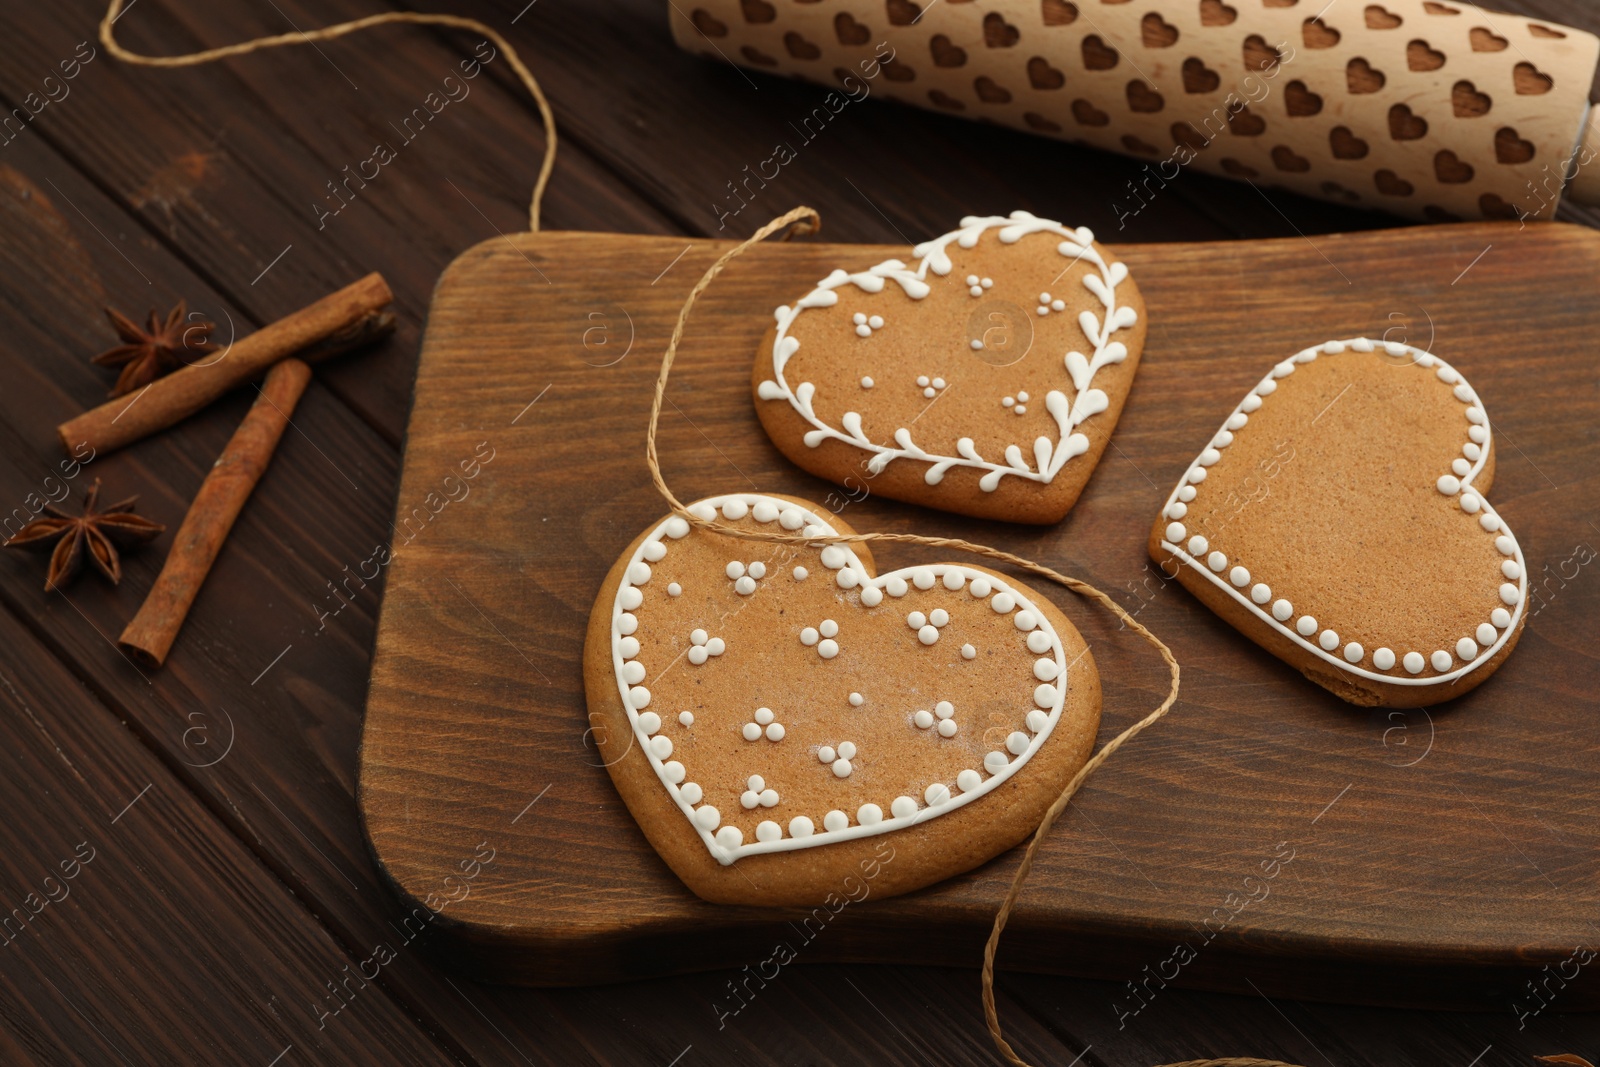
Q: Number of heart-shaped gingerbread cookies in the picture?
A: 3